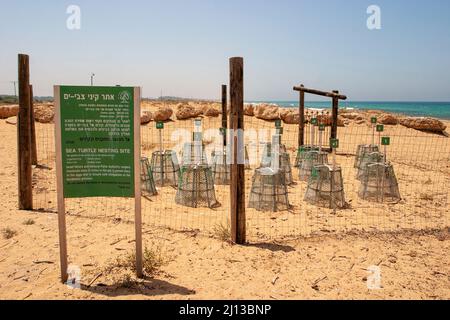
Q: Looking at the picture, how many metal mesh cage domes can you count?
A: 15